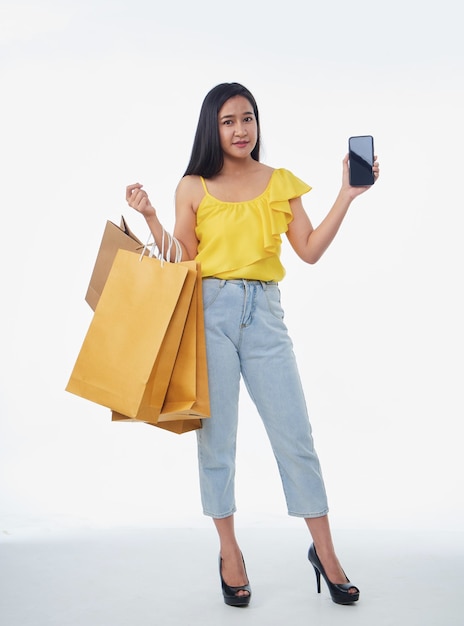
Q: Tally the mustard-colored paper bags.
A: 3